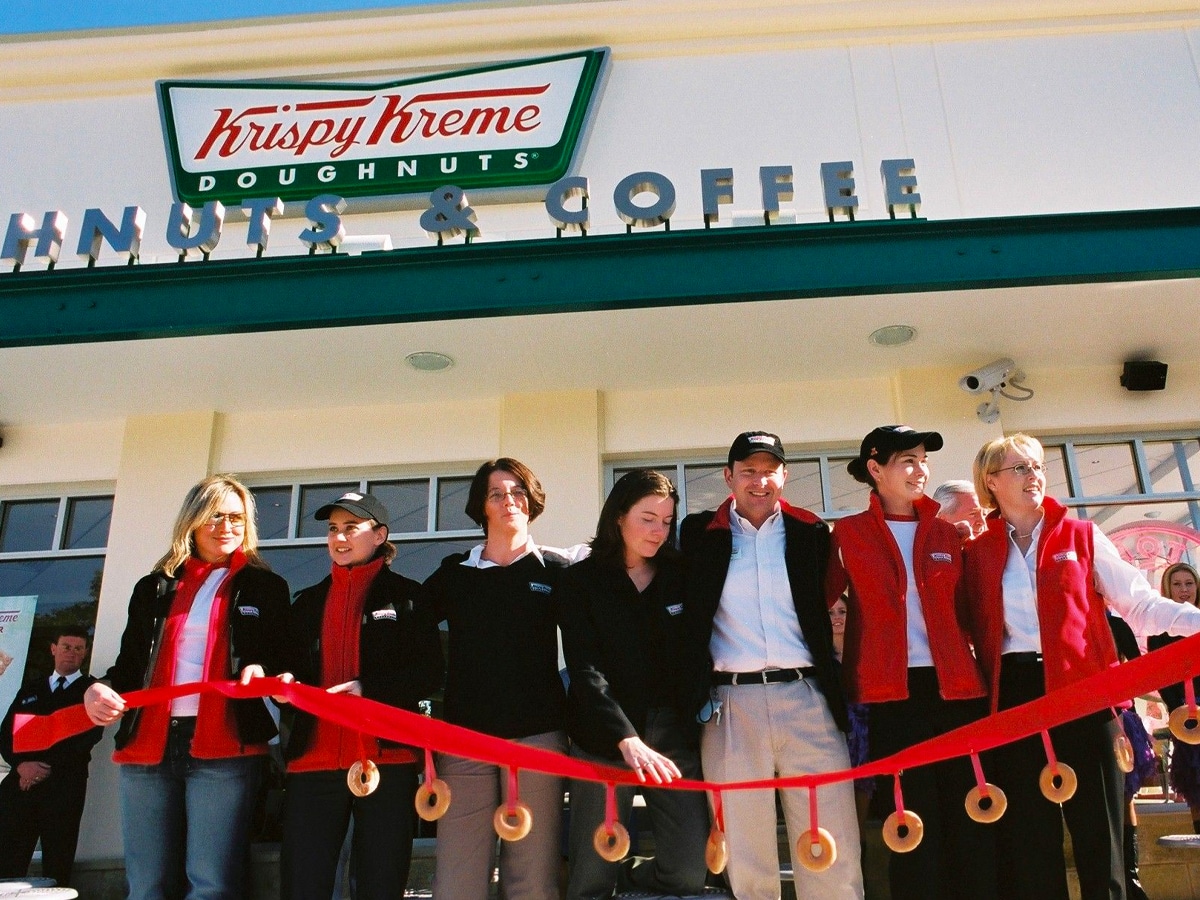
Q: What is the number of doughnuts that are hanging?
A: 11